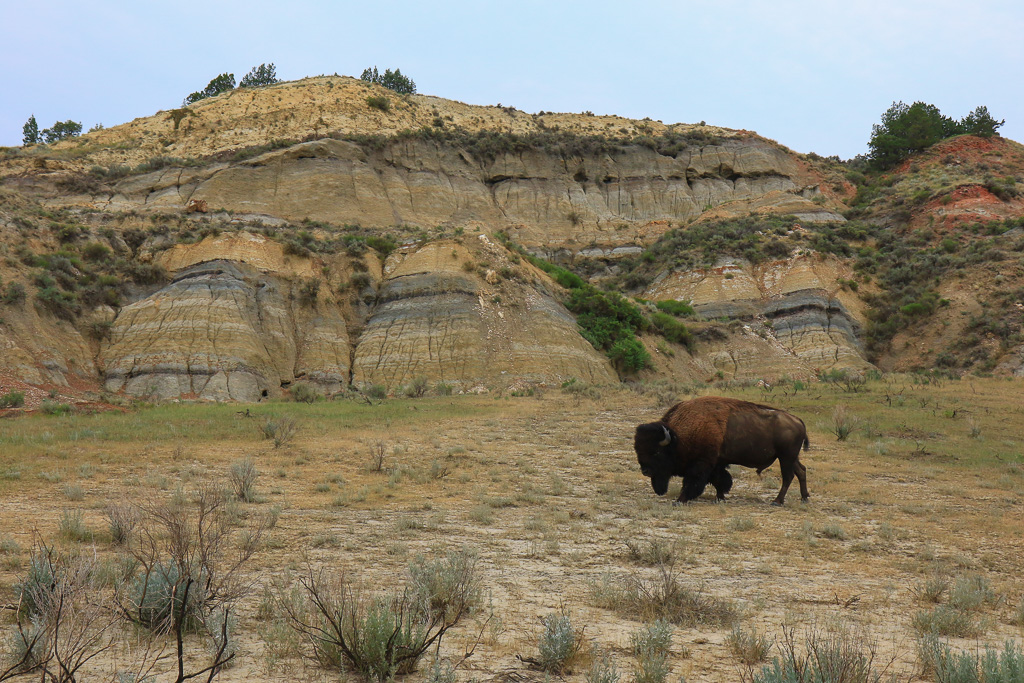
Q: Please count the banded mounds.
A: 3